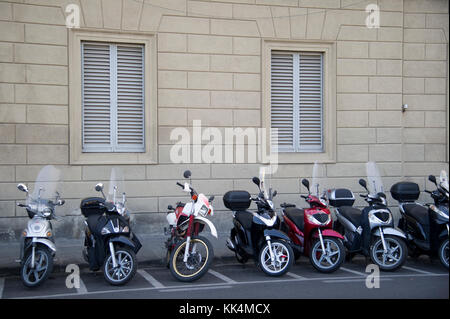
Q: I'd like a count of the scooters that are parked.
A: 6